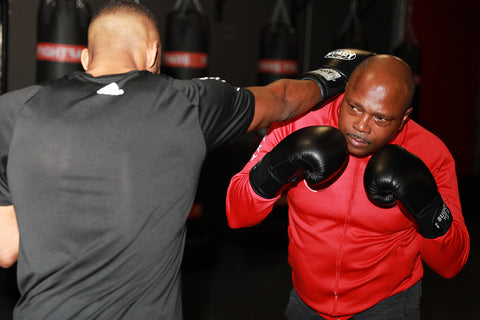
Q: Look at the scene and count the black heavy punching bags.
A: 5